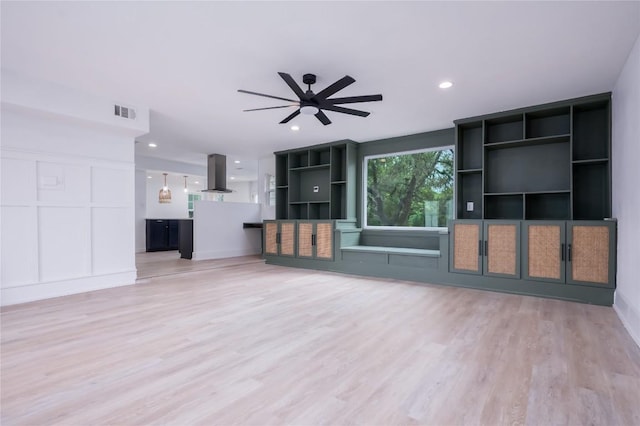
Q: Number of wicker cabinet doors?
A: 8